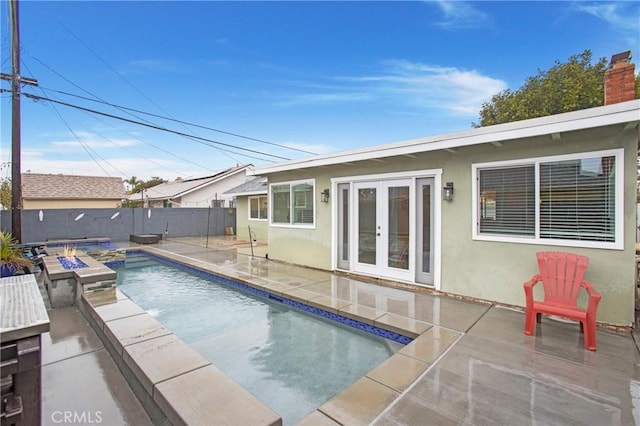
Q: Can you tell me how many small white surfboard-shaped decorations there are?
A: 4